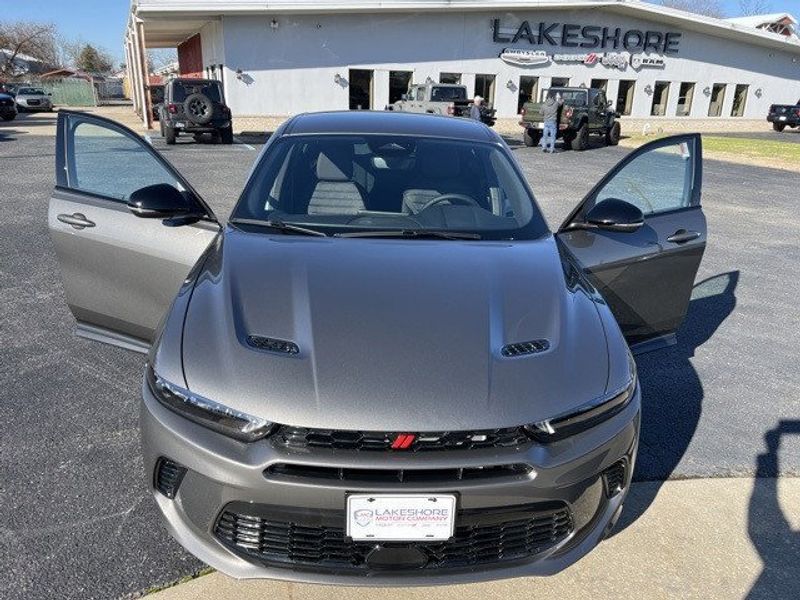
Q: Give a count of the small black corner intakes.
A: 2